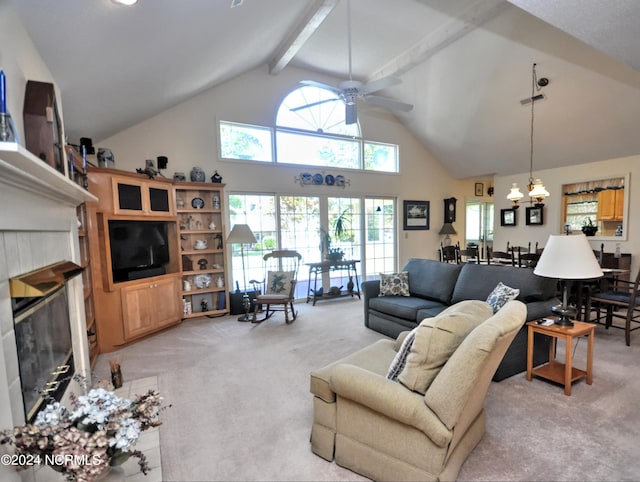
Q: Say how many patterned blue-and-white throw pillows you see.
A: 3